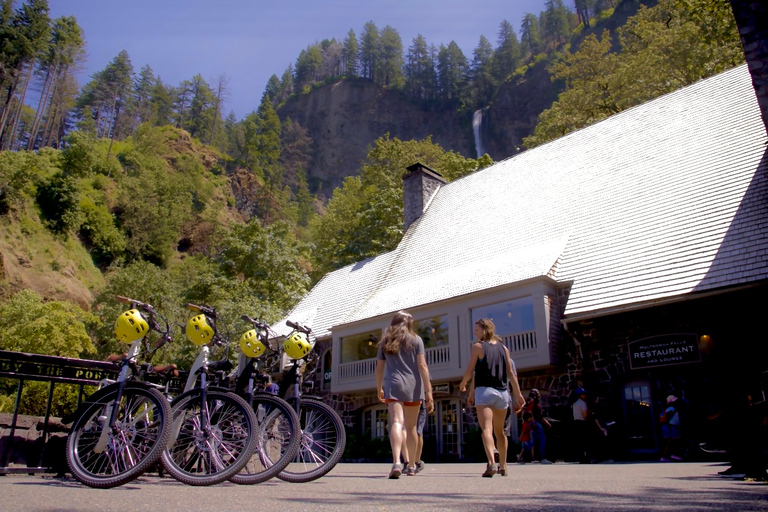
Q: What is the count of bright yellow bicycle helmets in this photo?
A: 4